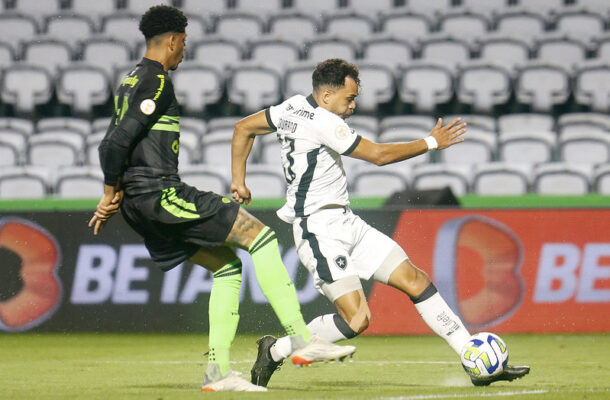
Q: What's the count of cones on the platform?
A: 0